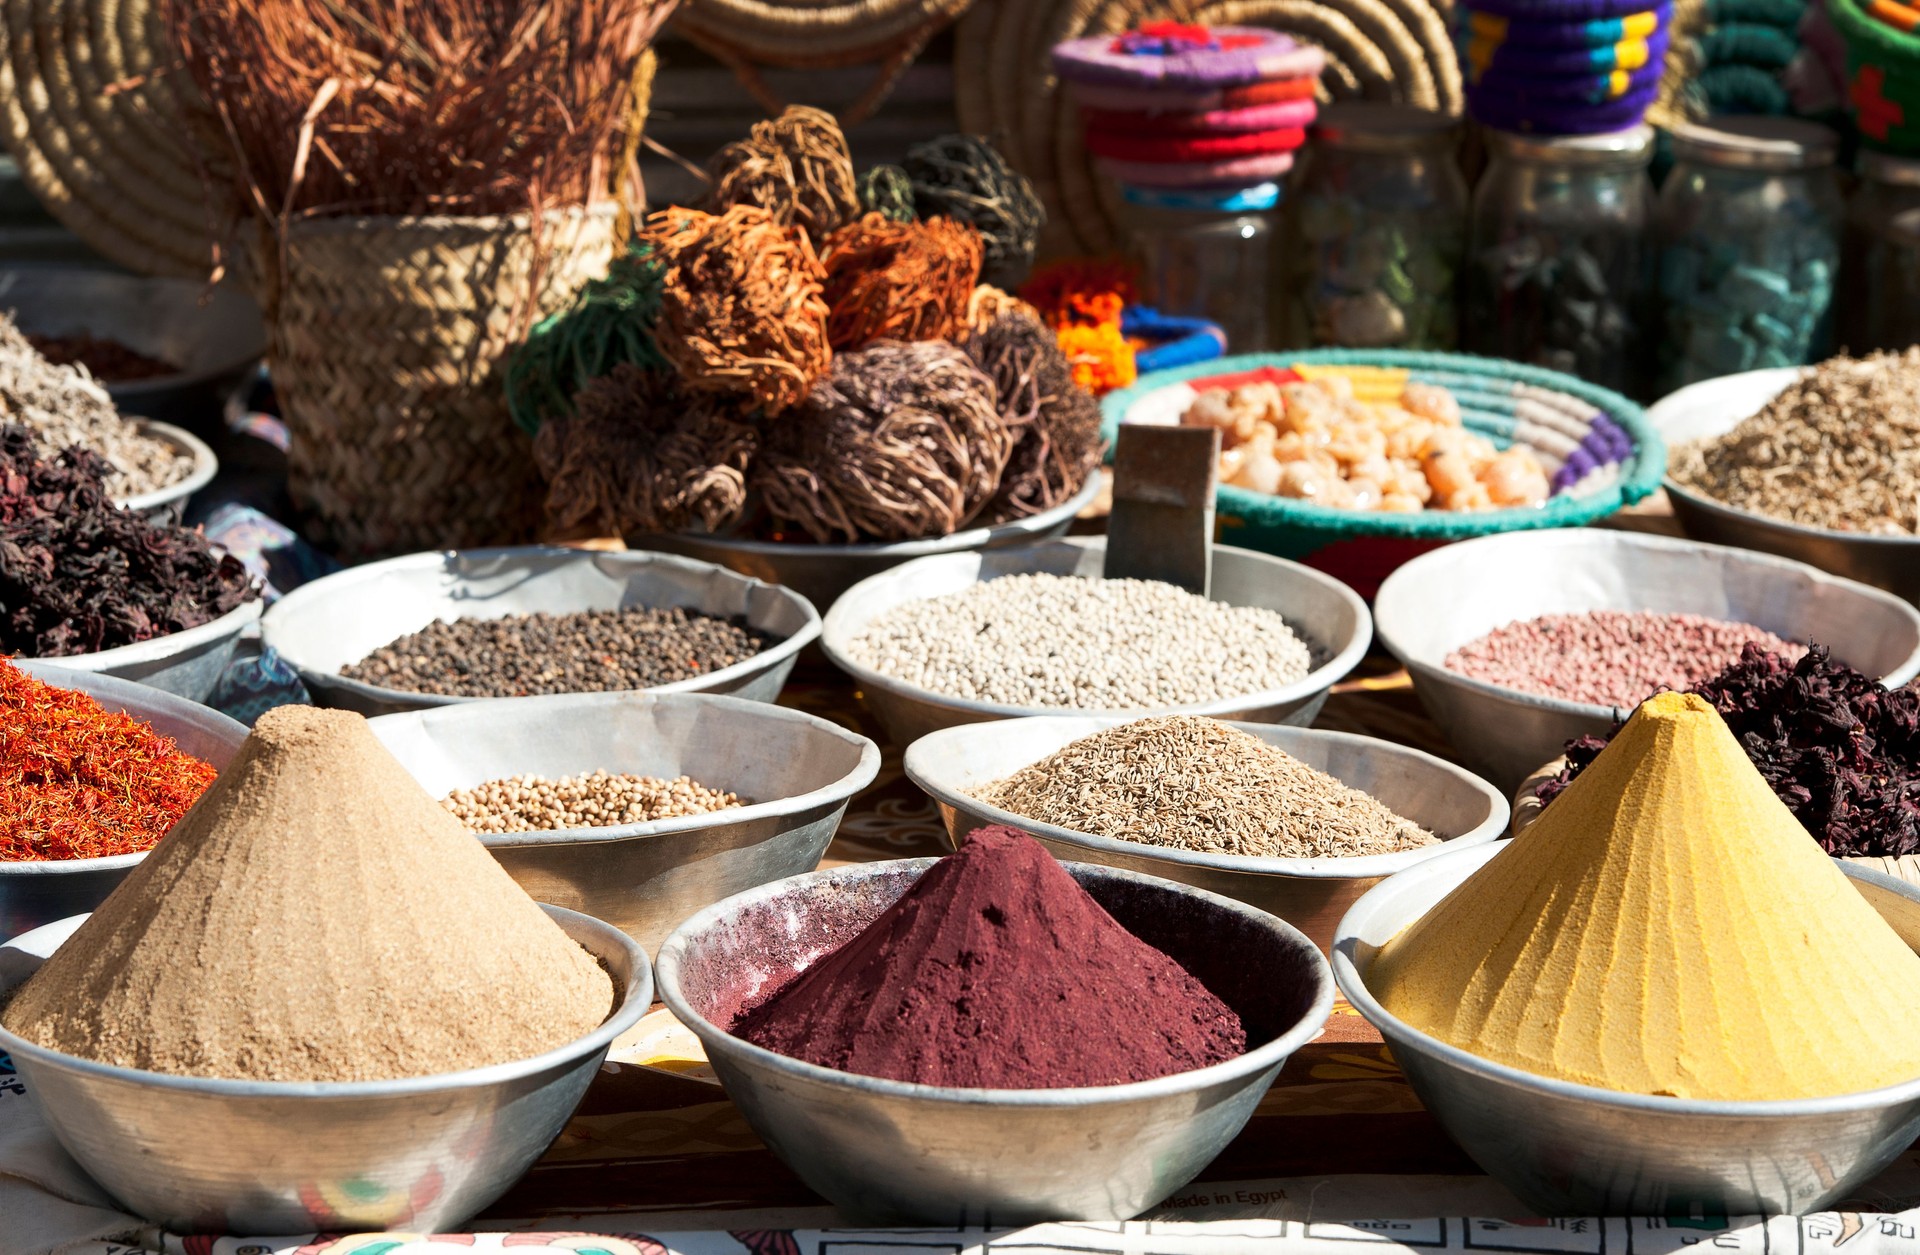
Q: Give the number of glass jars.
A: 5